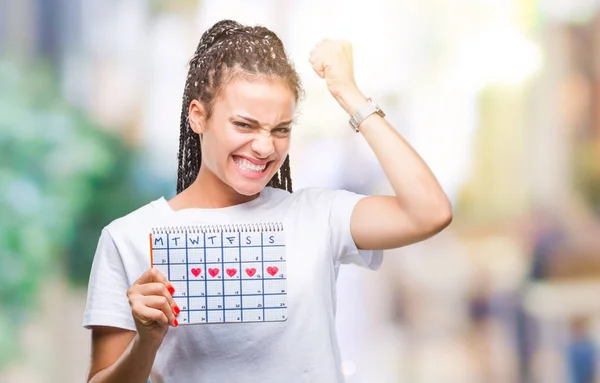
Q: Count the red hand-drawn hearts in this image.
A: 5